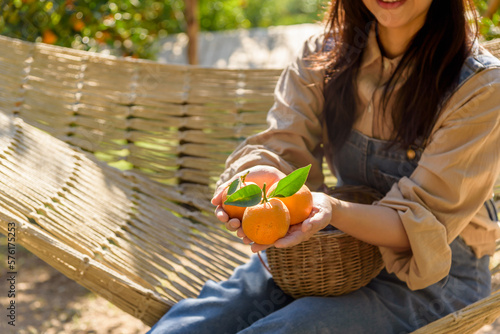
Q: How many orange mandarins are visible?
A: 3